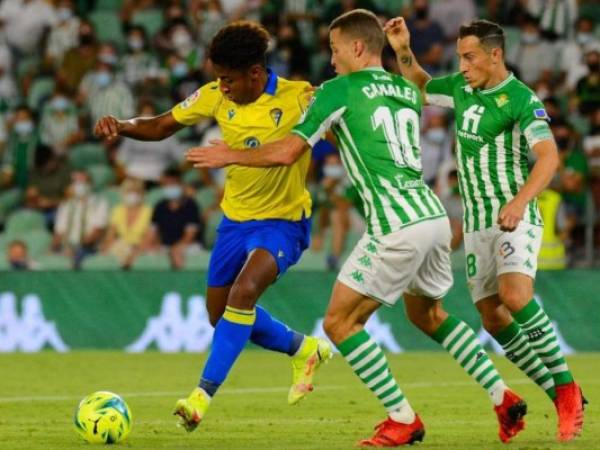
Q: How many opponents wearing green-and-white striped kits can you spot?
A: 2